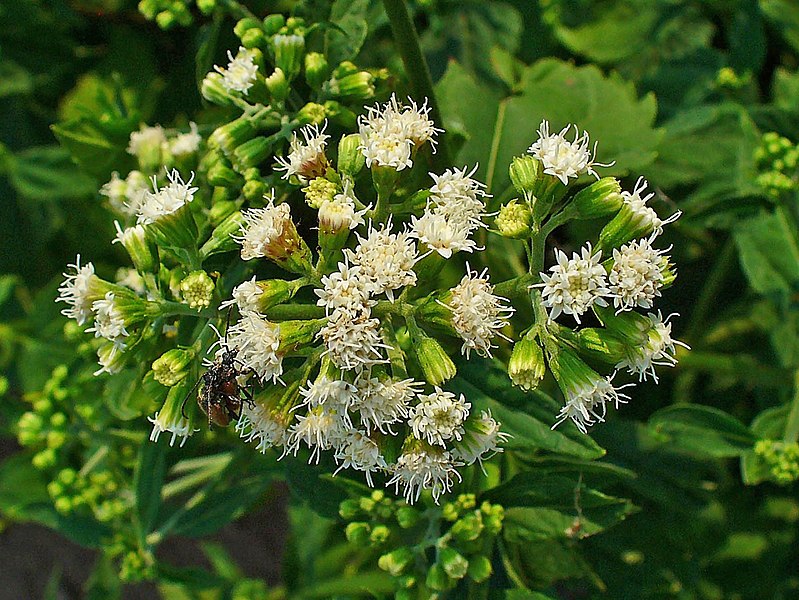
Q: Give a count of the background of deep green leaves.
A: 1